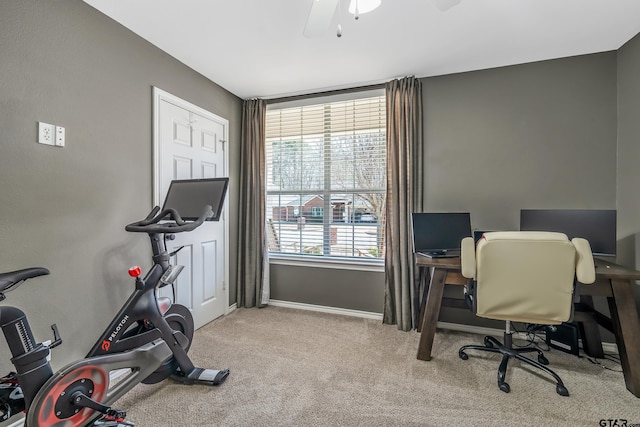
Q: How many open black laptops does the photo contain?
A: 1